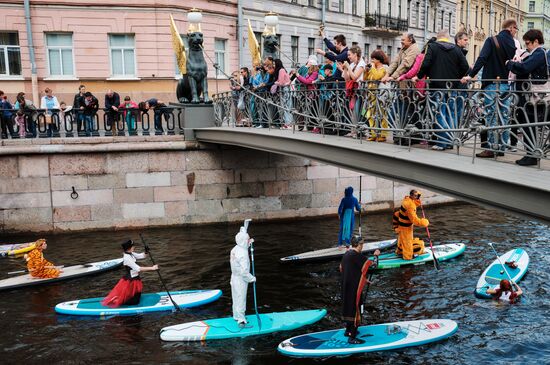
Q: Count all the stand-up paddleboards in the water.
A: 8